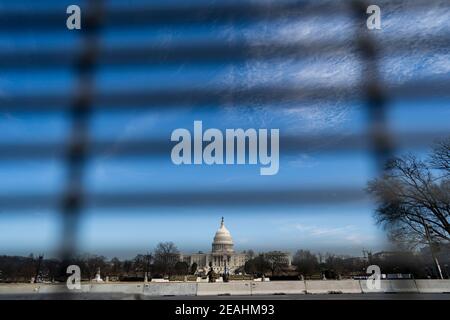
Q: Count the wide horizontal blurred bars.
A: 5